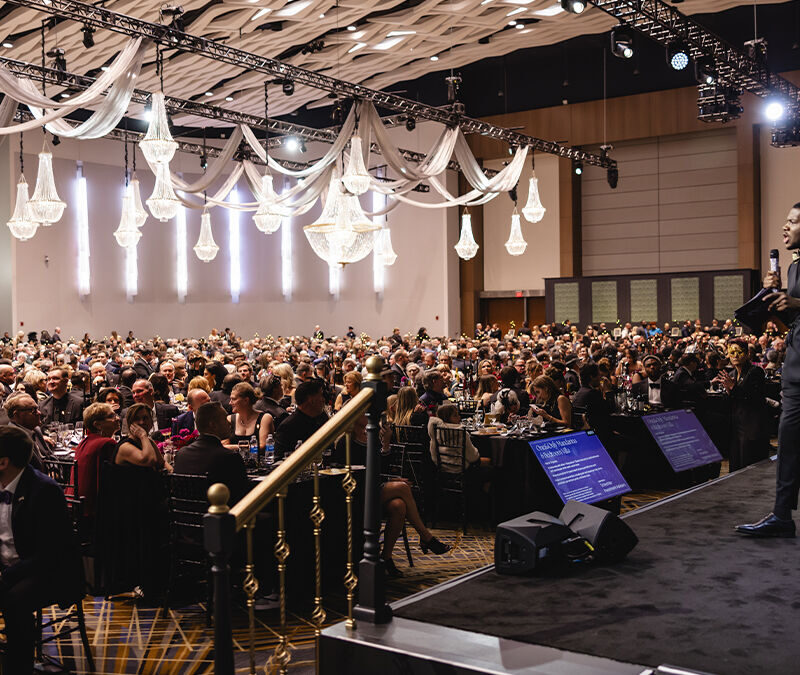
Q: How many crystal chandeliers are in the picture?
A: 14